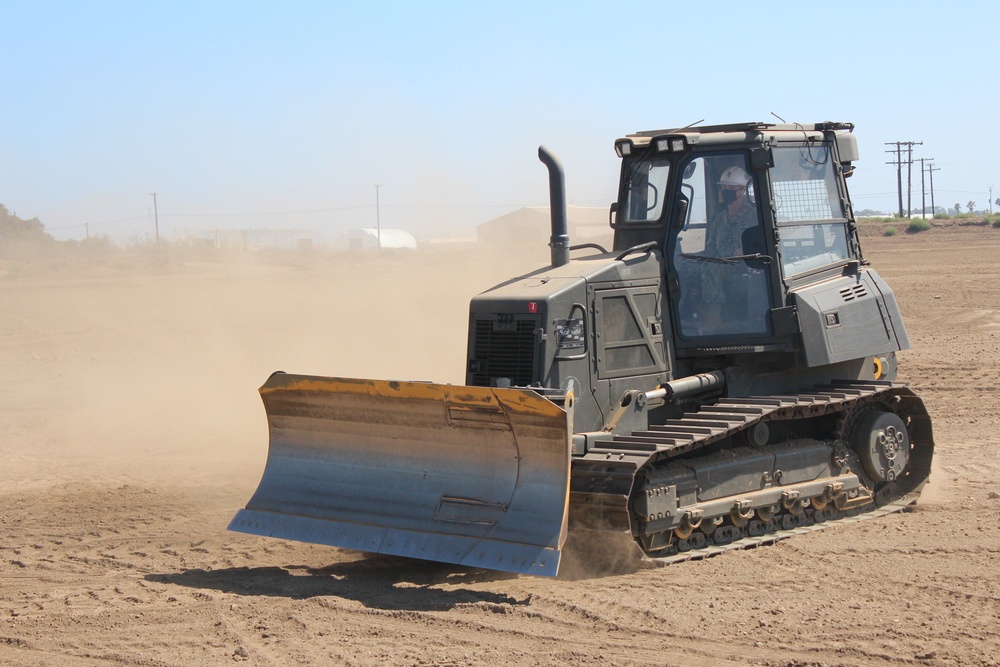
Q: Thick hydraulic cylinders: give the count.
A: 1